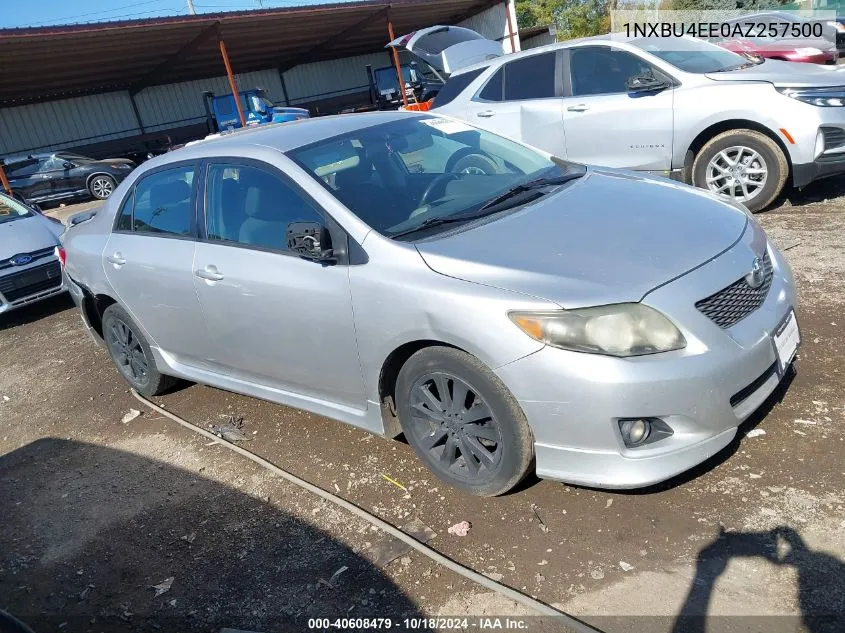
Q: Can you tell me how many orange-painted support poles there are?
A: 4